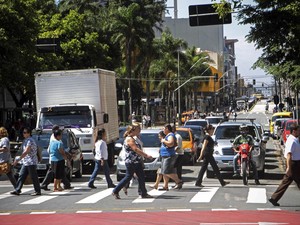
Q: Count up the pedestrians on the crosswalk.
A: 12